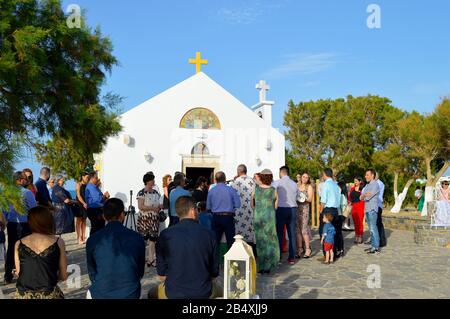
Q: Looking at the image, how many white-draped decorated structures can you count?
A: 1